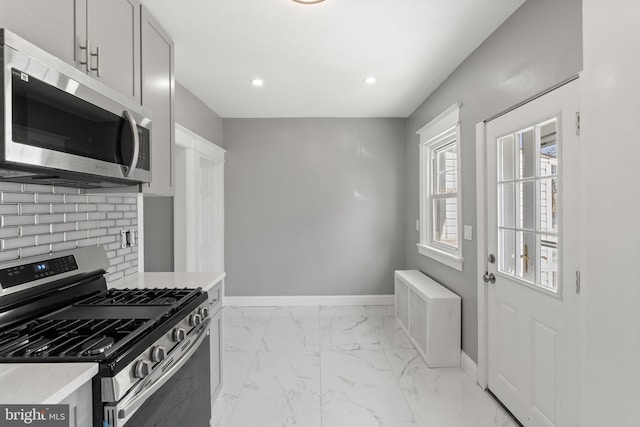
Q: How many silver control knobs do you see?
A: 5